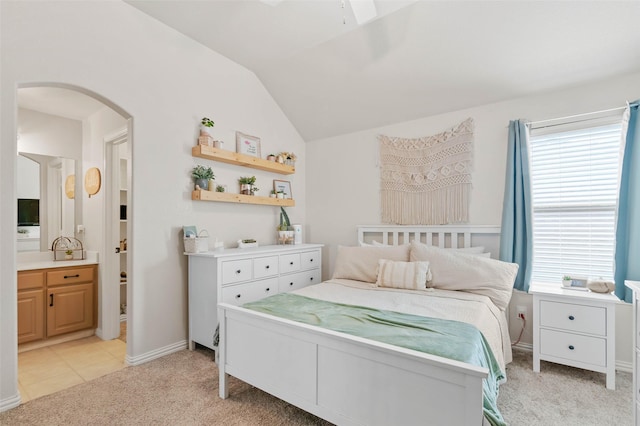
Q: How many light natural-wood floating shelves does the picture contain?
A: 2